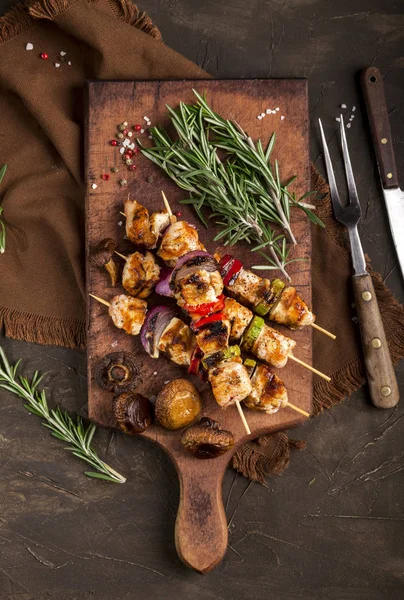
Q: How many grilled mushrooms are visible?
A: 5